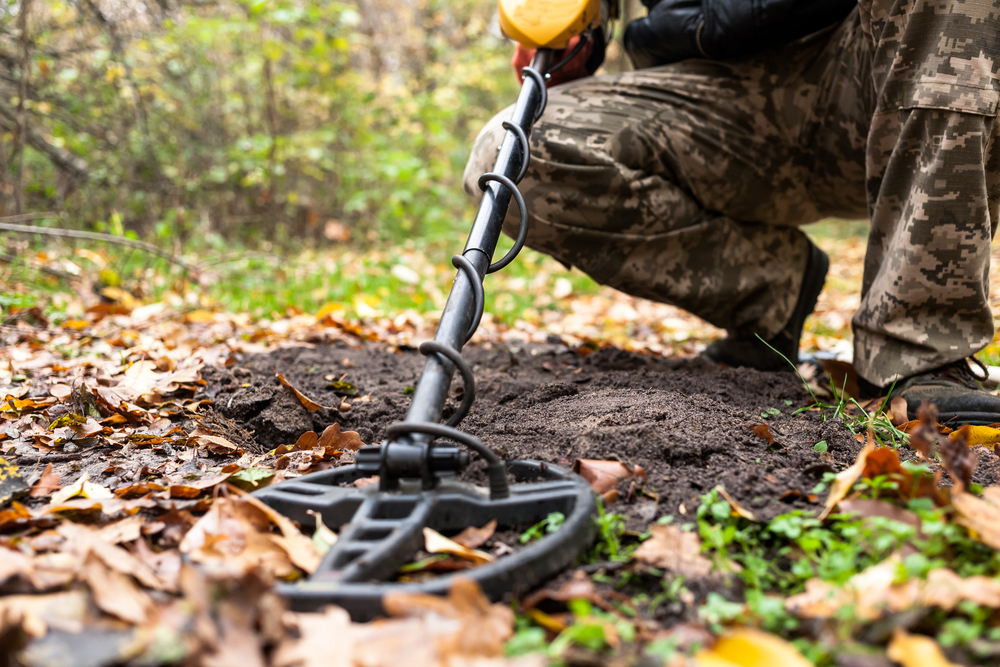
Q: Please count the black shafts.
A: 1